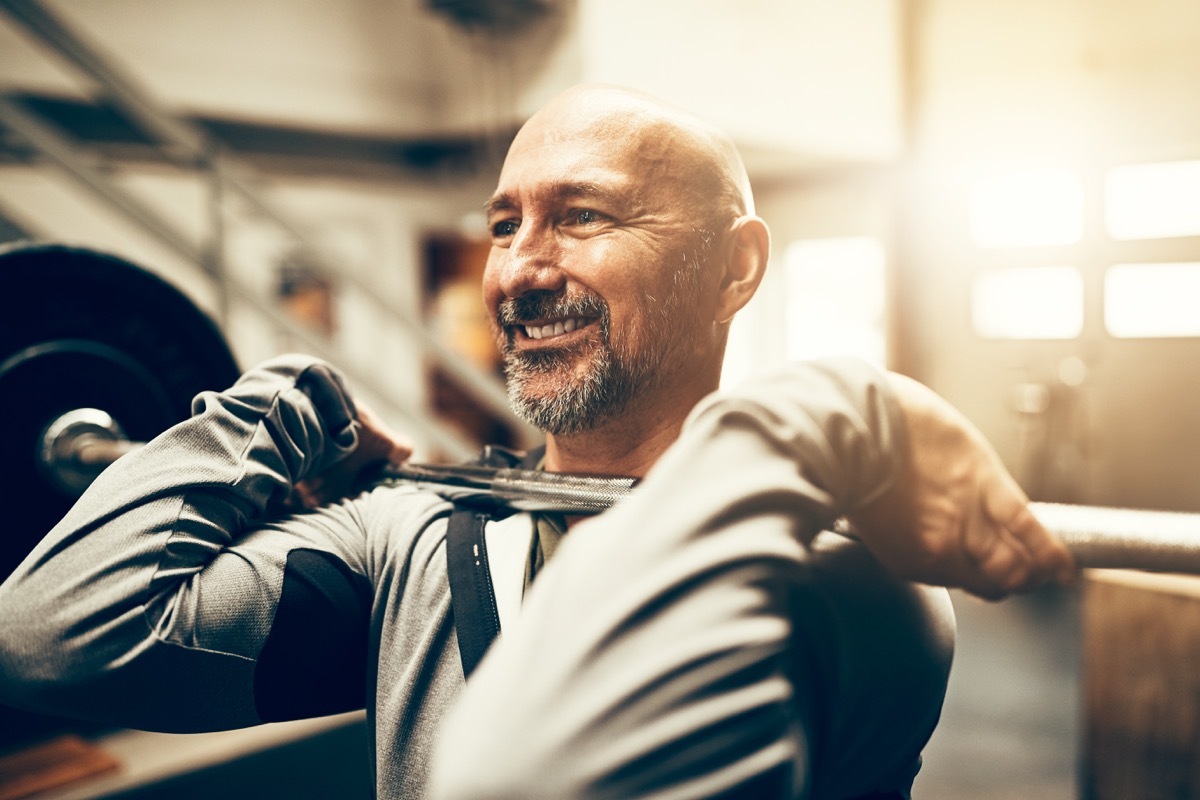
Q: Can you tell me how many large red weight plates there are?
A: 0